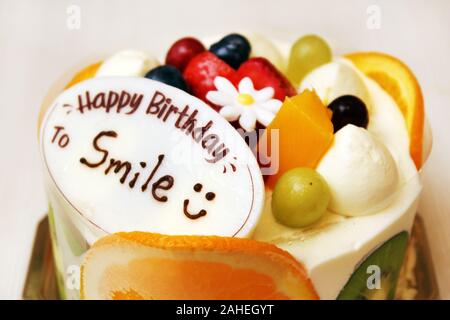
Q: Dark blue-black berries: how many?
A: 3